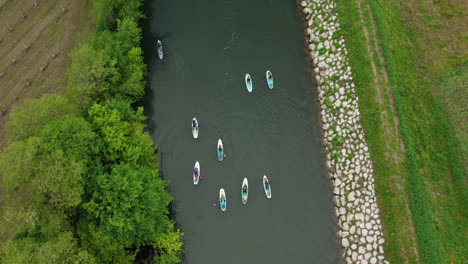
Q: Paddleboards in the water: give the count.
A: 9